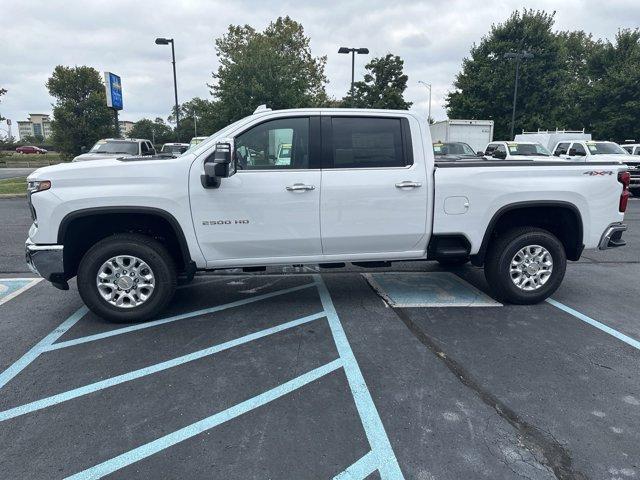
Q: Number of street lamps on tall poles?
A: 4